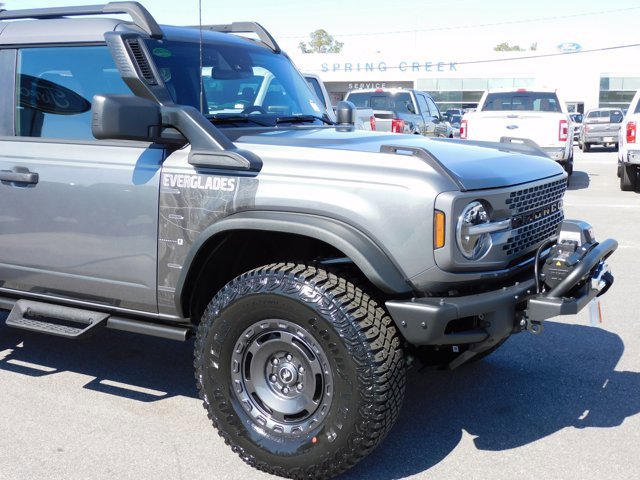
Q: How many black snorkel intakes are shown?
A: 1